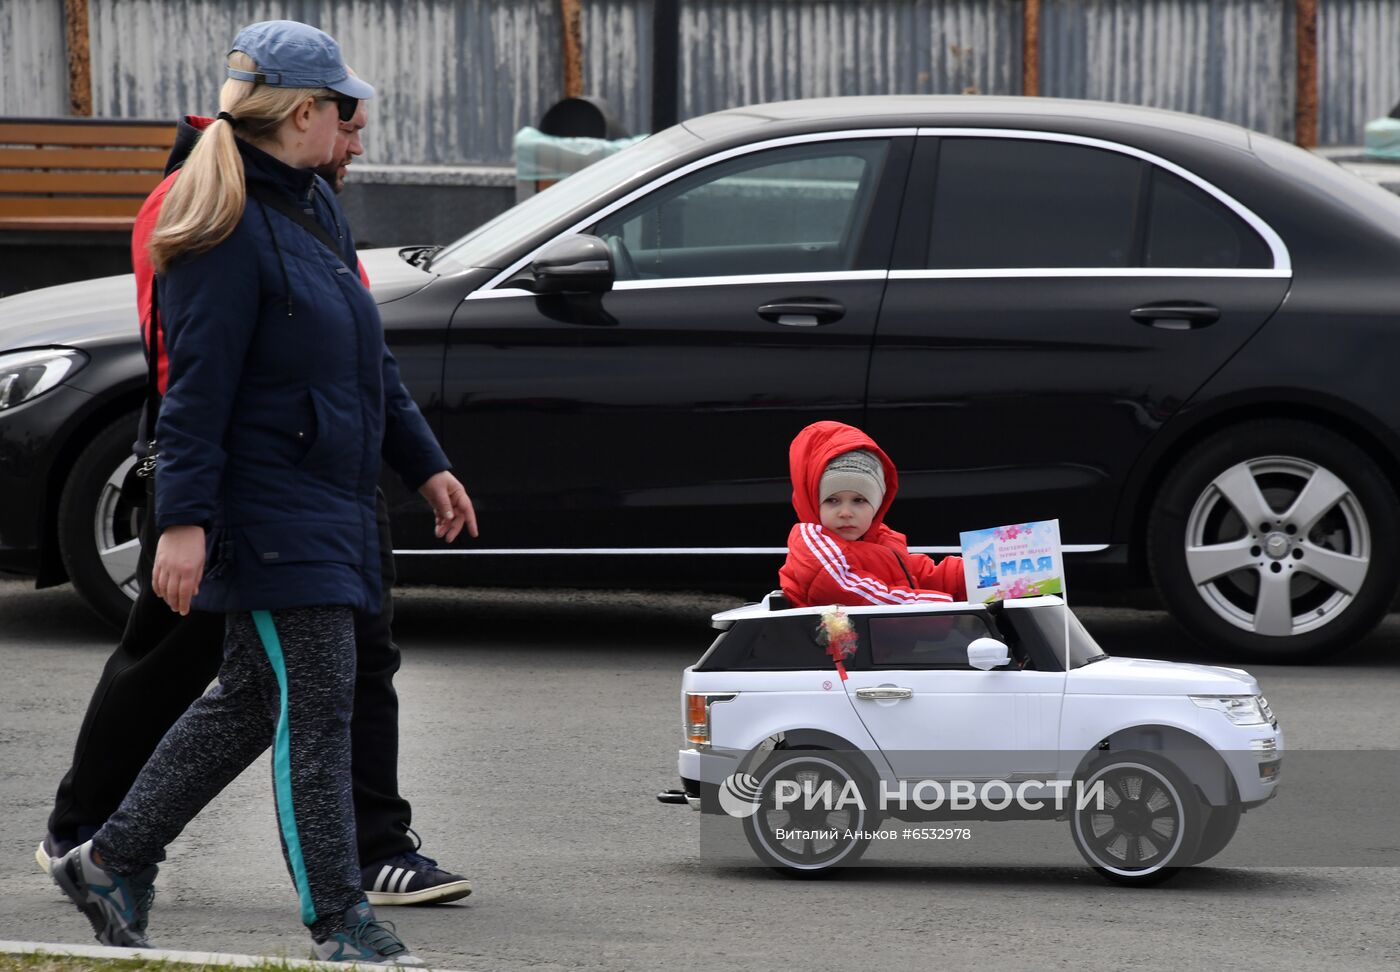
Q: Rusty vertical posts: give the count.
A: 4